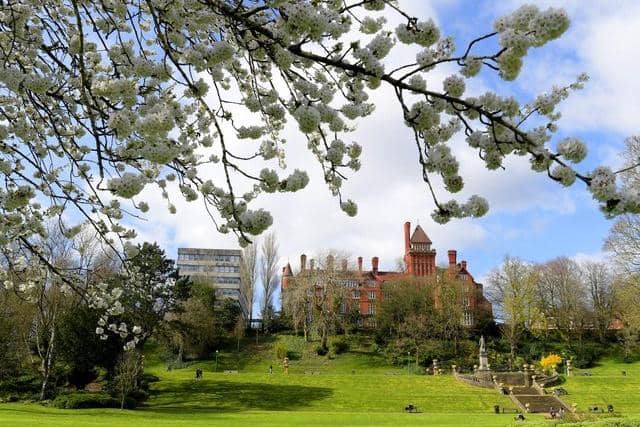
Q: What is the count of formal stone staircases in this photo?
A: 1